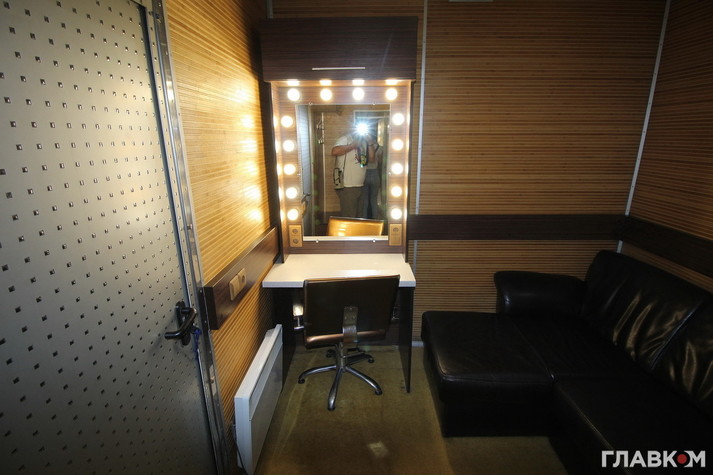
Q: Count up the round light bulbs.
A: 14